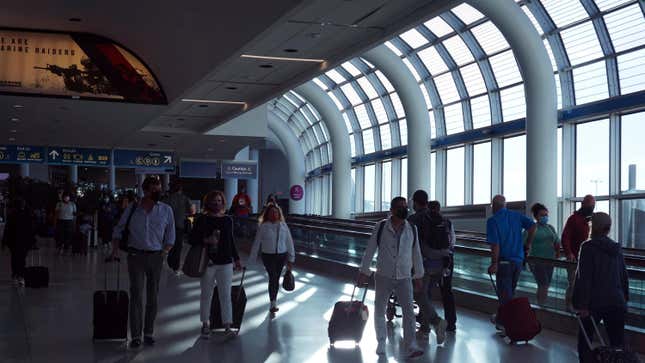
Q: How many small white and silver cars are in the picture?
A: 0